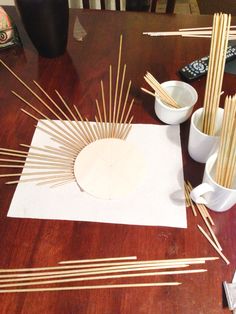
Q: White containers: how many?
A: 3